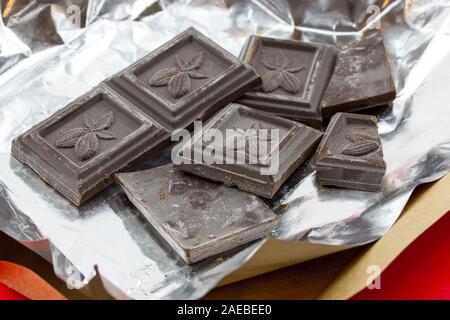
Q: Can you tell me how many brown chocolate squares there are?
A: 7